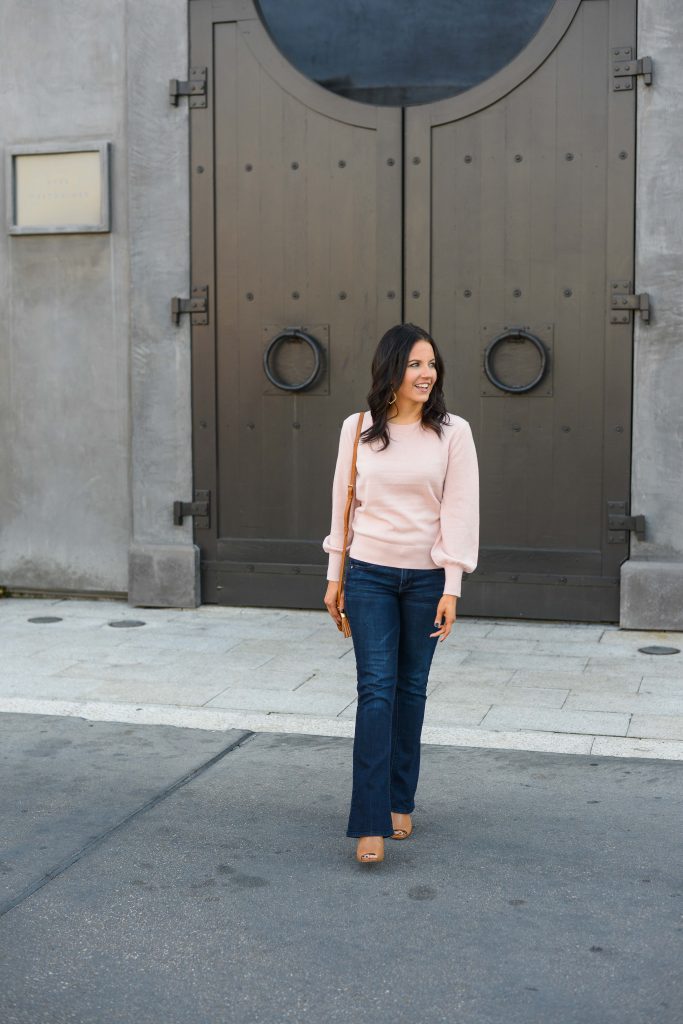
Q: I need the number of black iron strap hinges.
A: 6